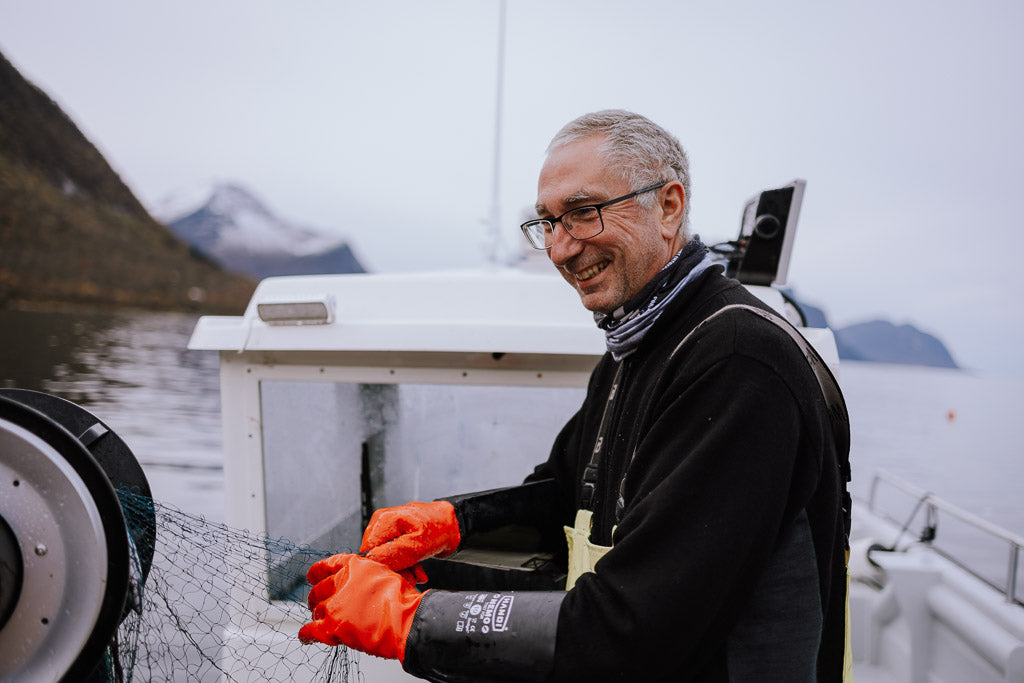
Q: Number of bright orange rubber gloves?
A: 2